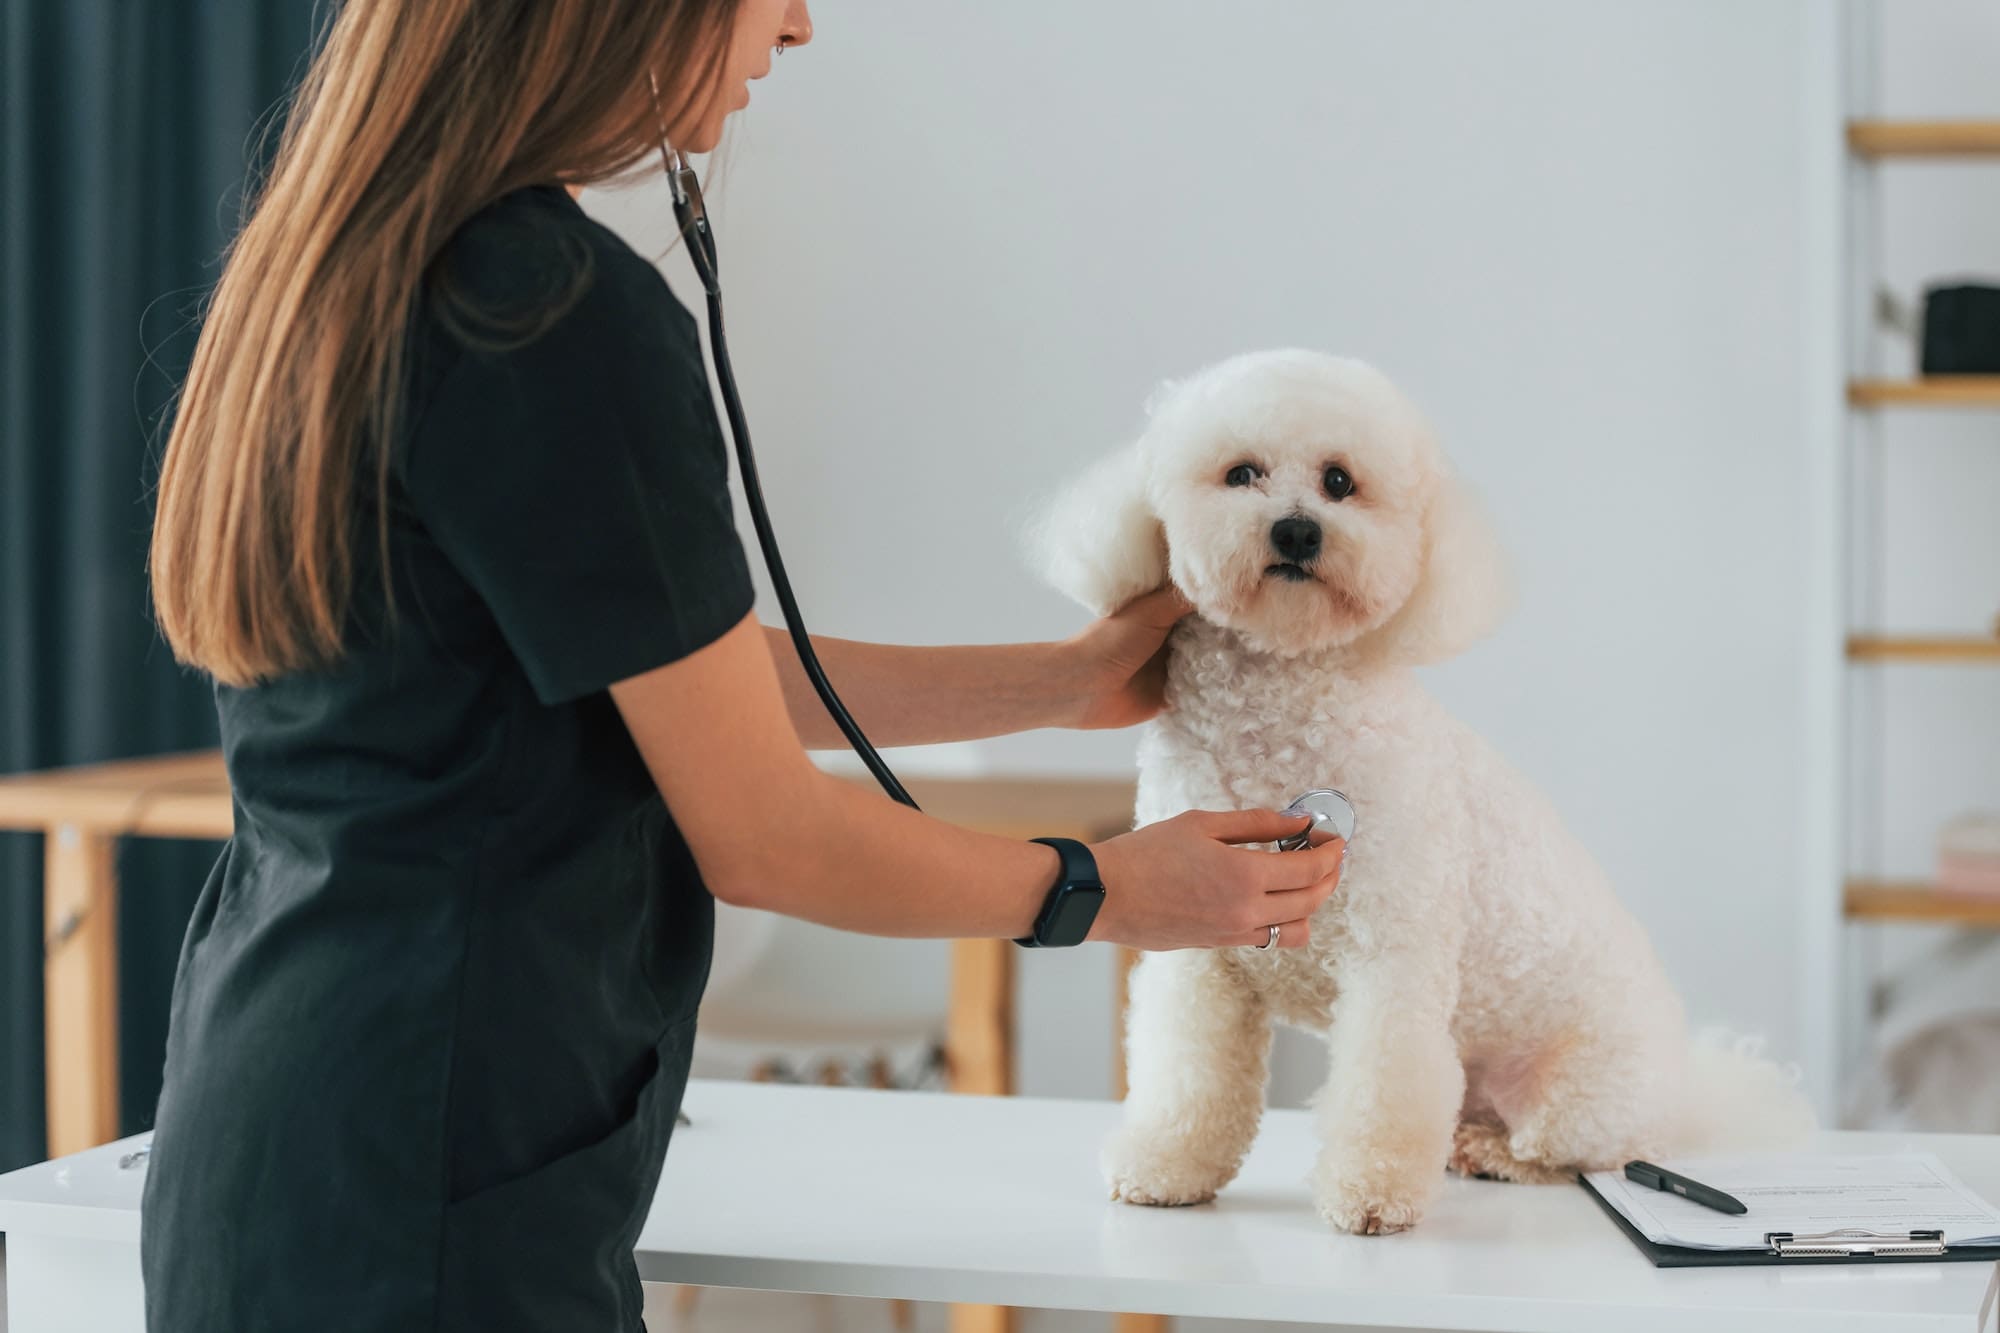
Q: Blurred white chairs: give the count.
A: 1